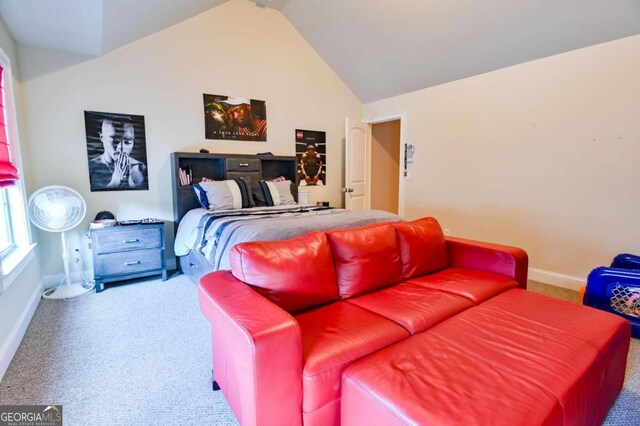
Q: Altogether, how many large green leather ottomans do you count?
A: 0